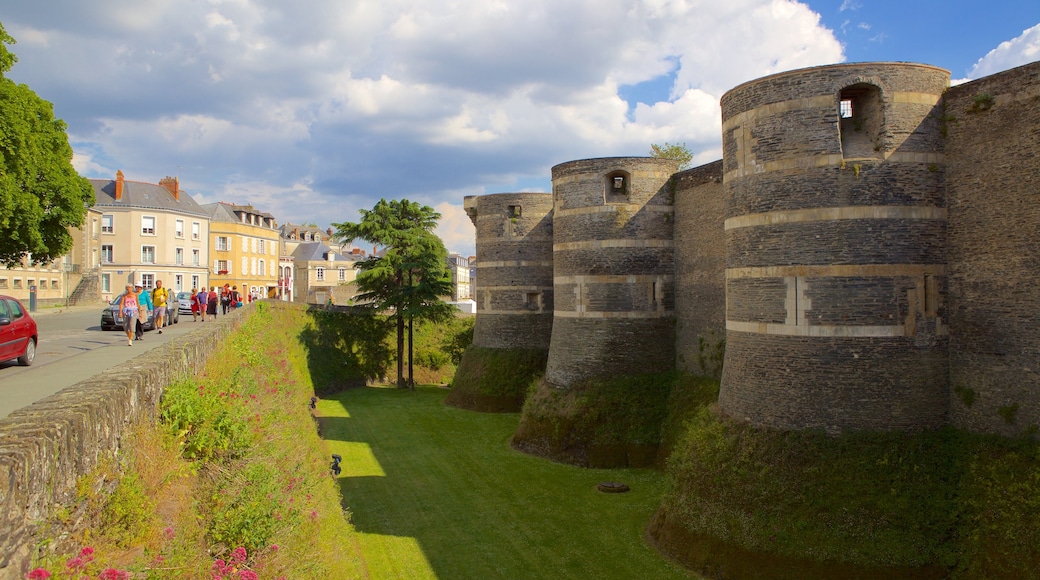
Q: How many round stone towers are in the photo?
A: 3